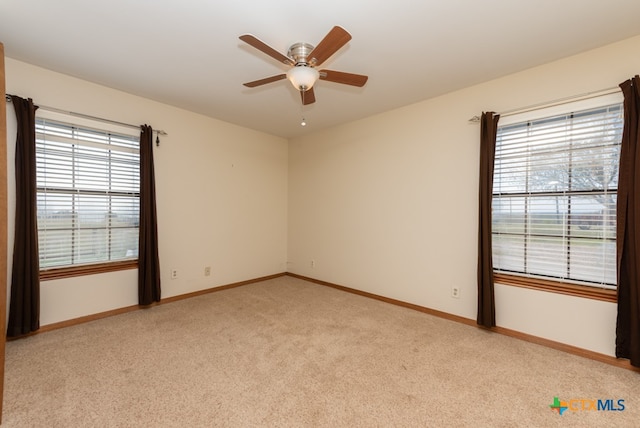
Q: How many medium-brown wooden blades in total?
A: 5